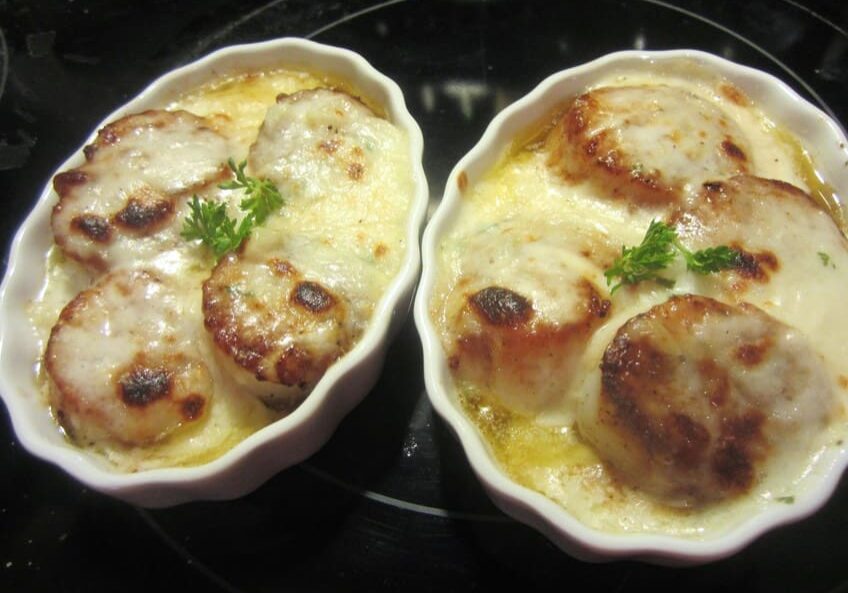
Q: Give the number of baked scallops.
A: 8